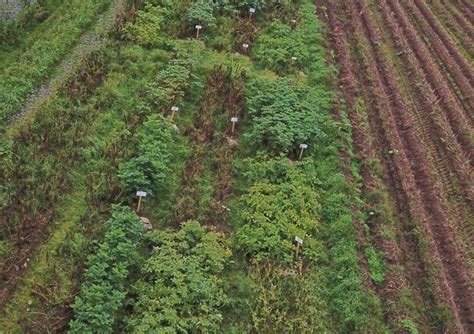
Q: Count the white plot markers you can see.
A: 10